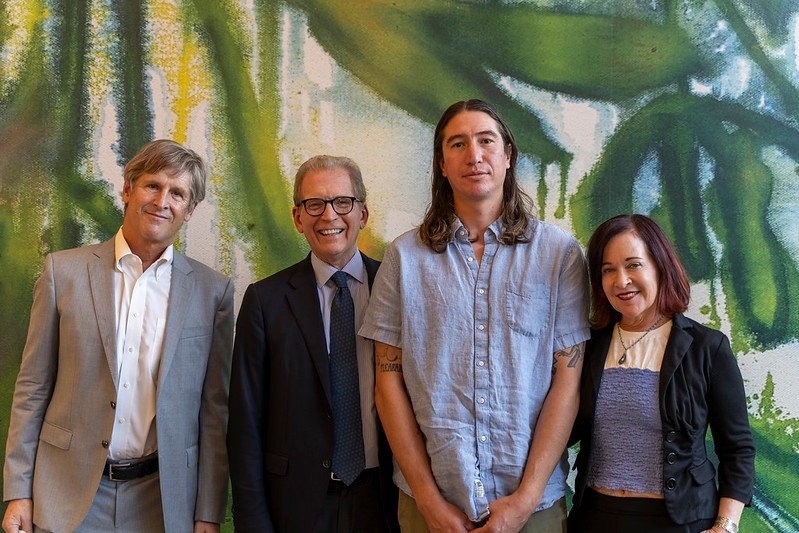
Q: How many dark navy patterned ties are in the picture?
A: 1